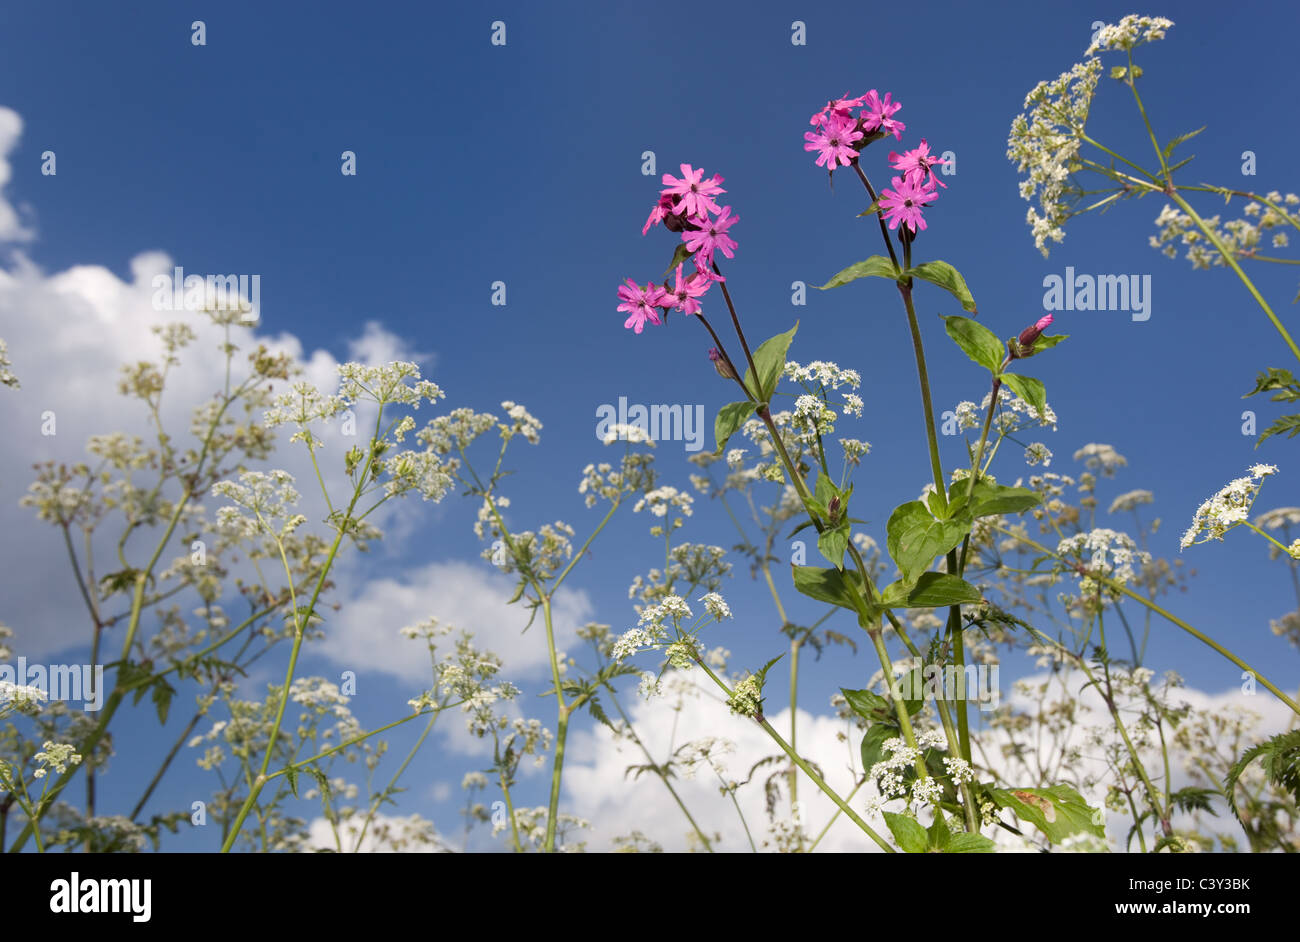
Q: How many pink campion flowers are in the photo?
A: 11